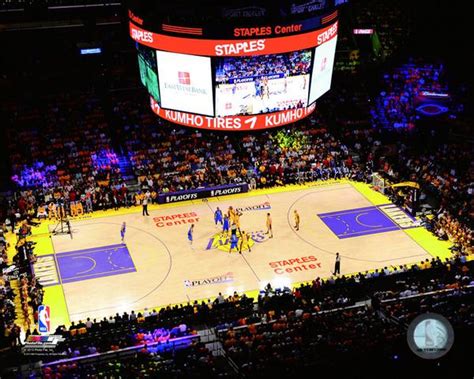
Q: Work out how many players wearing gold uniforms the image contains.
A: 5